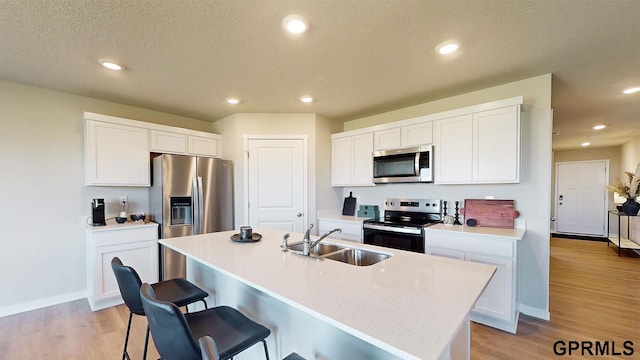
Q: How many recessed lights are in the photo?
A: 8